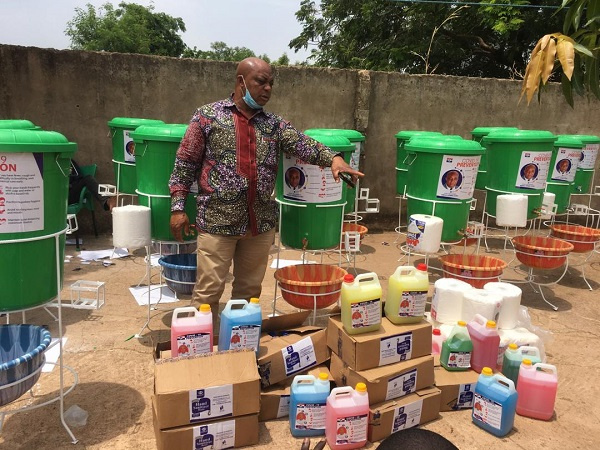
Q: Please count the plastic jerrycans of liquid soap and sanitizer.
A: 12